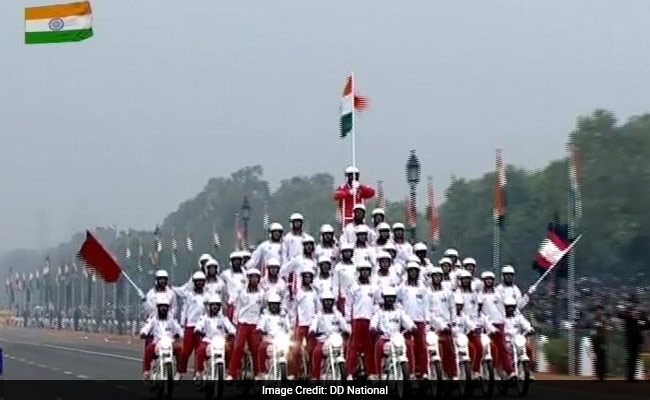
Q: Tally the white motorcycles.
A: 9